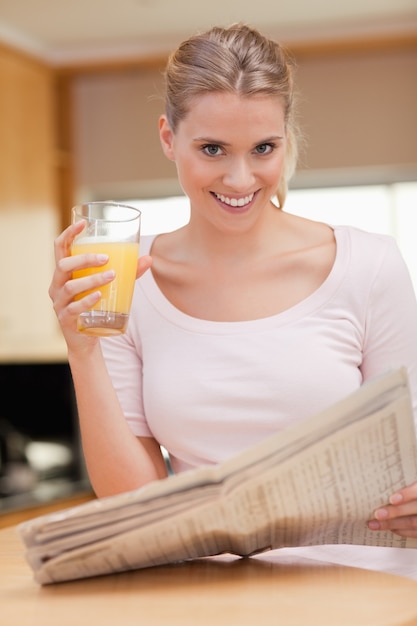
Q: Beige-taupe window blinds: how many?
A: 1